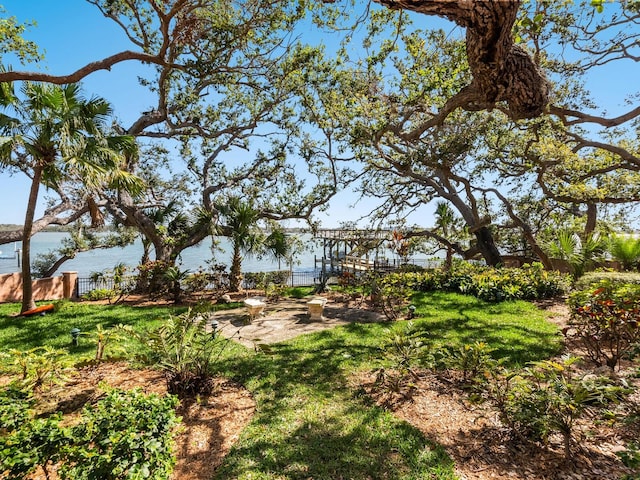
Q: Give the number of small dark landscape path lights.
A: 3